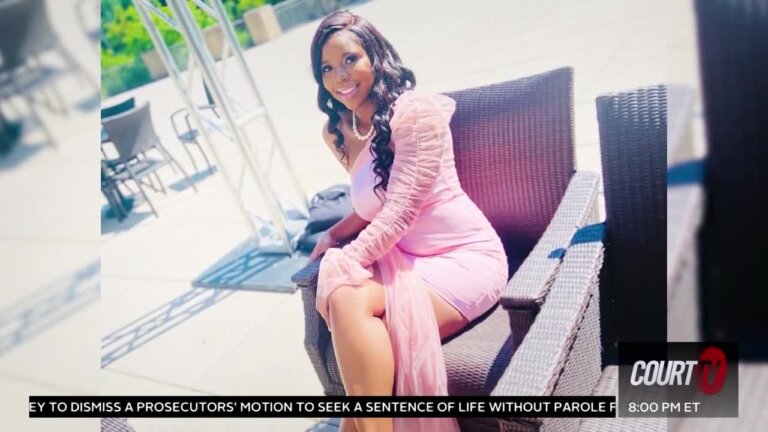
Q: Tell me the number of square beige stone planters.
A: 3